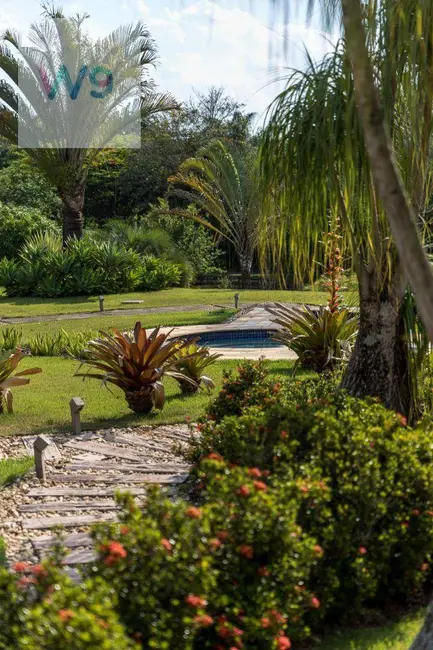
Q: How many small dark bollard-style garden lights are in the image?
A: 4